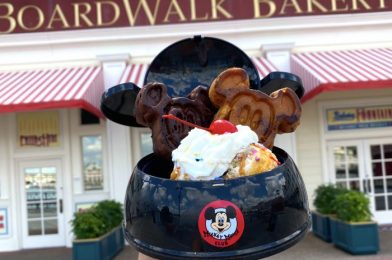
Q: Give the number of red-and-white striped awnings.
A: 3